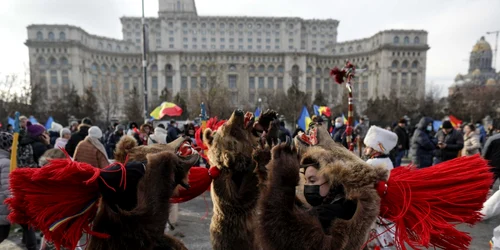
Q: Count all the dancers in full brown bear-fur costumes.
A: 3